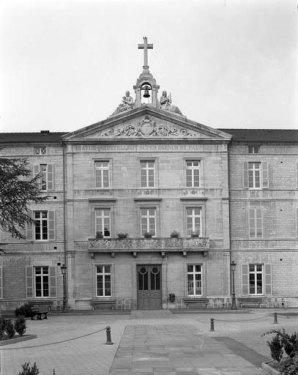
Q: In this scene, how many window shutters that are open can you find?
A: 10